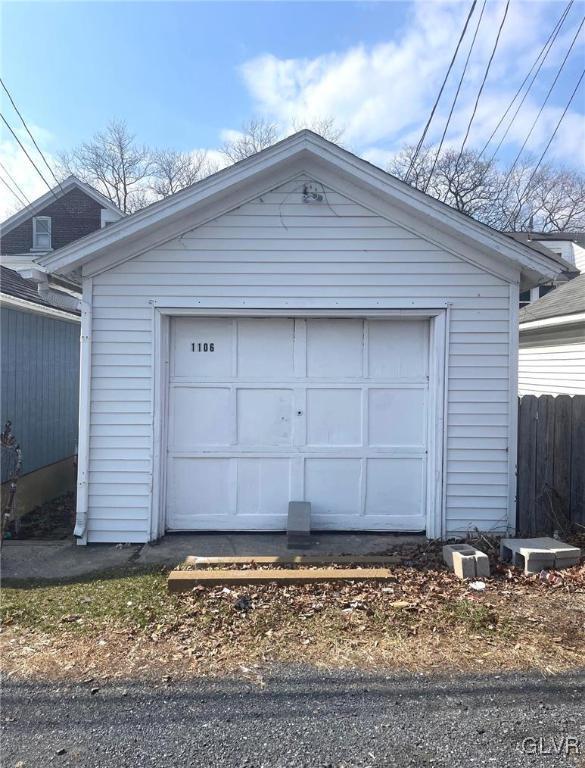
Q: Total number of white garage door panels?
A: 12